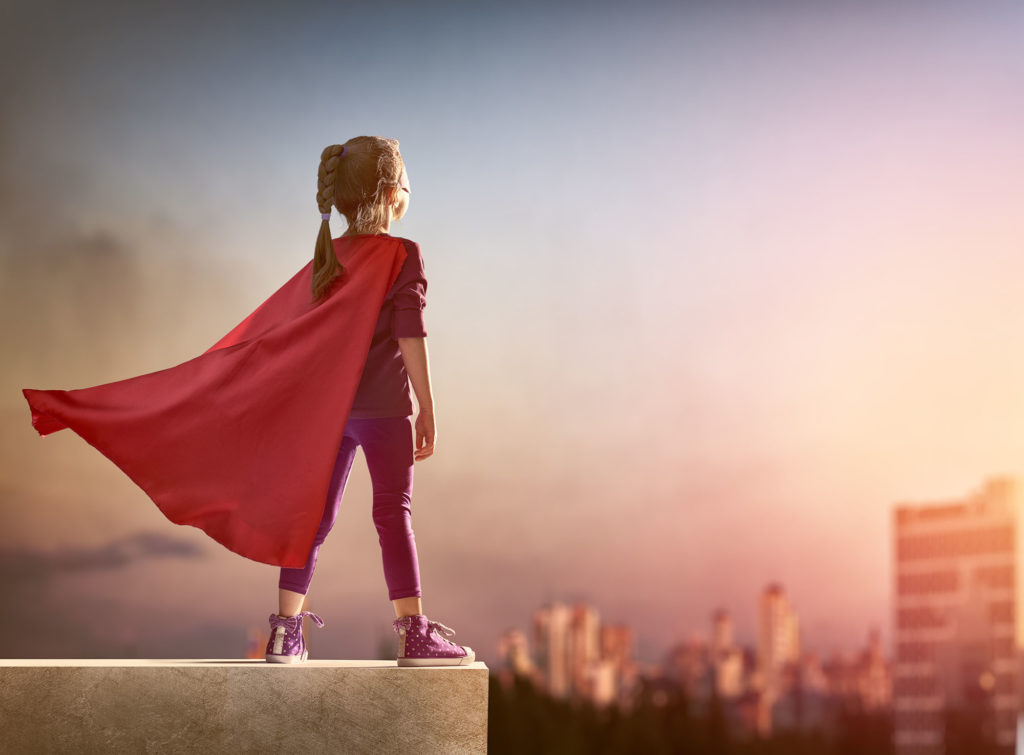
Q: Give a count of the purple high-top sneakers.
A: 2